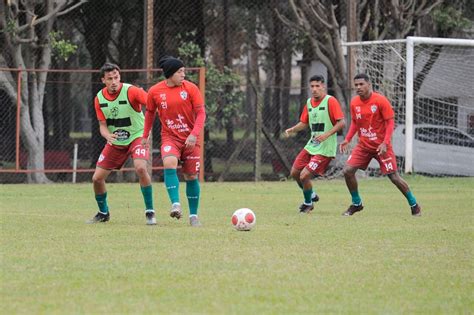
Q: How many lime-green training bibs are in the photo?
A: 2